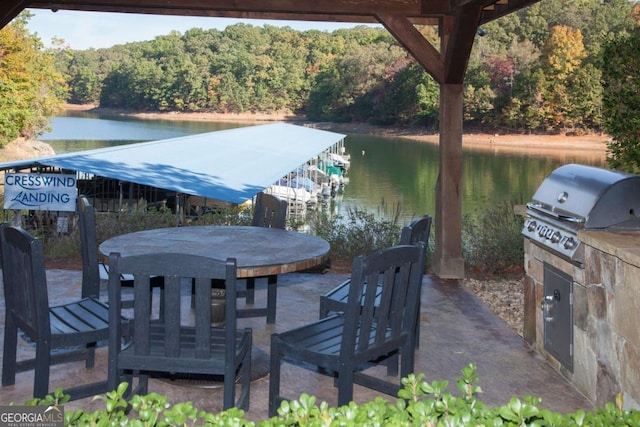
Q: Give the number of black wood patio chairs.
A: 6